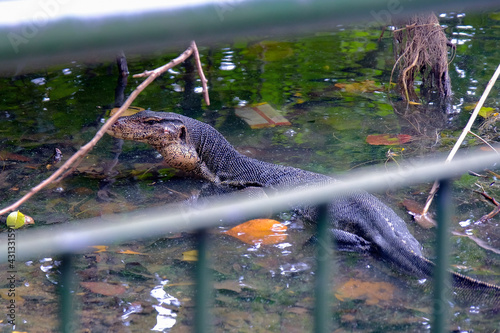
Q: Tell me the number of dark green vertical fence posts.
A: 4